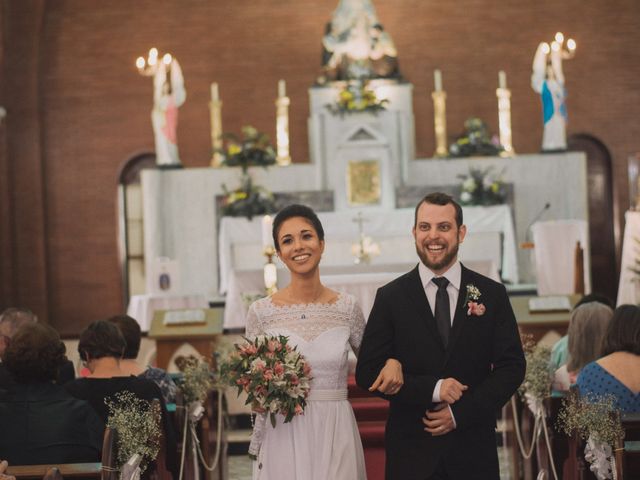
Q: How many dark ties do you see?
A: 1